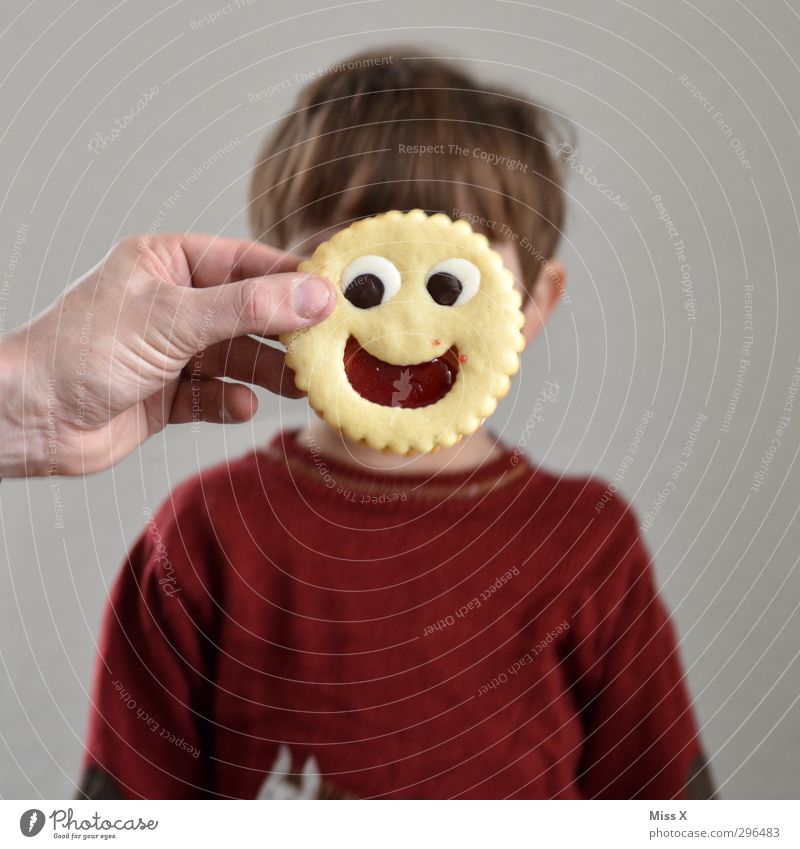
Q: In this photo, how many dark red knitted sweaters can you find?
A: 1